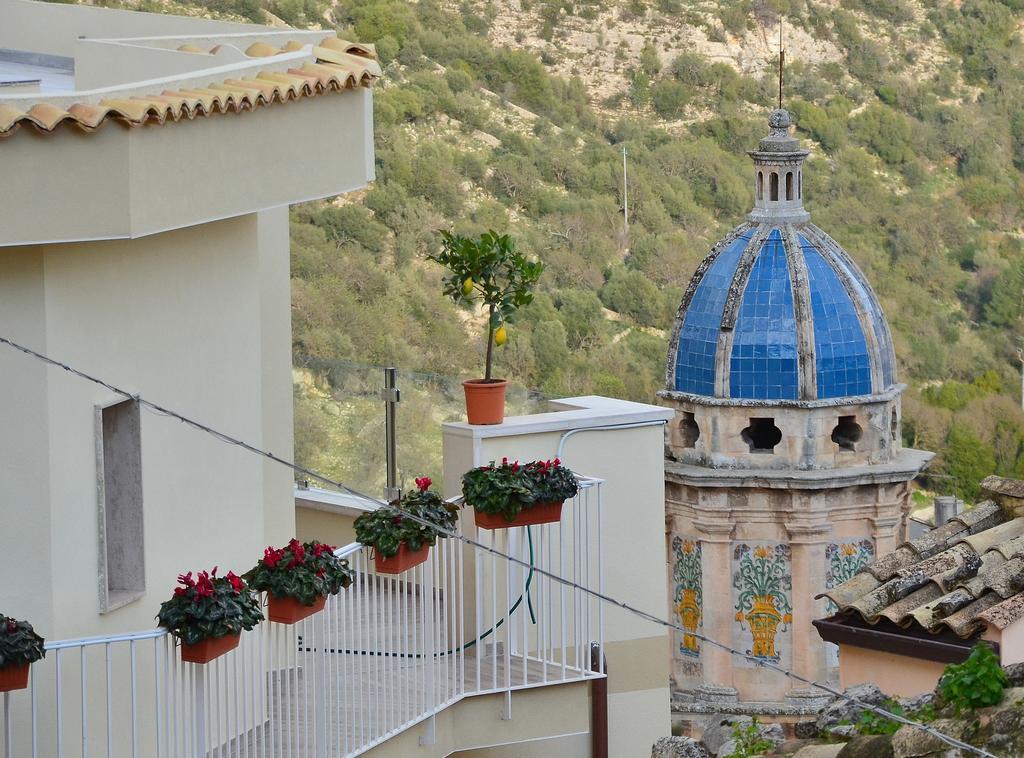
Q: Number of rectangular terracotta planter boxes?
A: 5